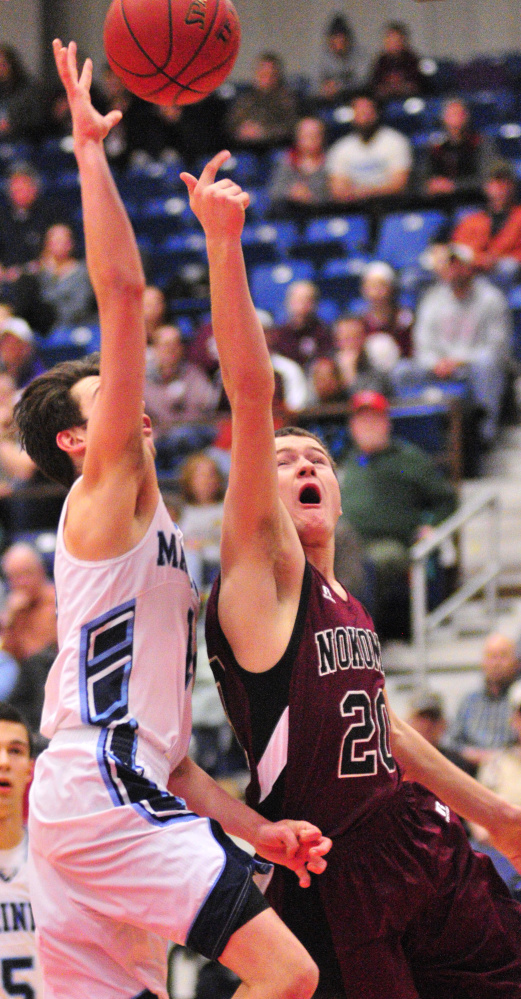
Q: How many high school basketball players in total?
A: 3